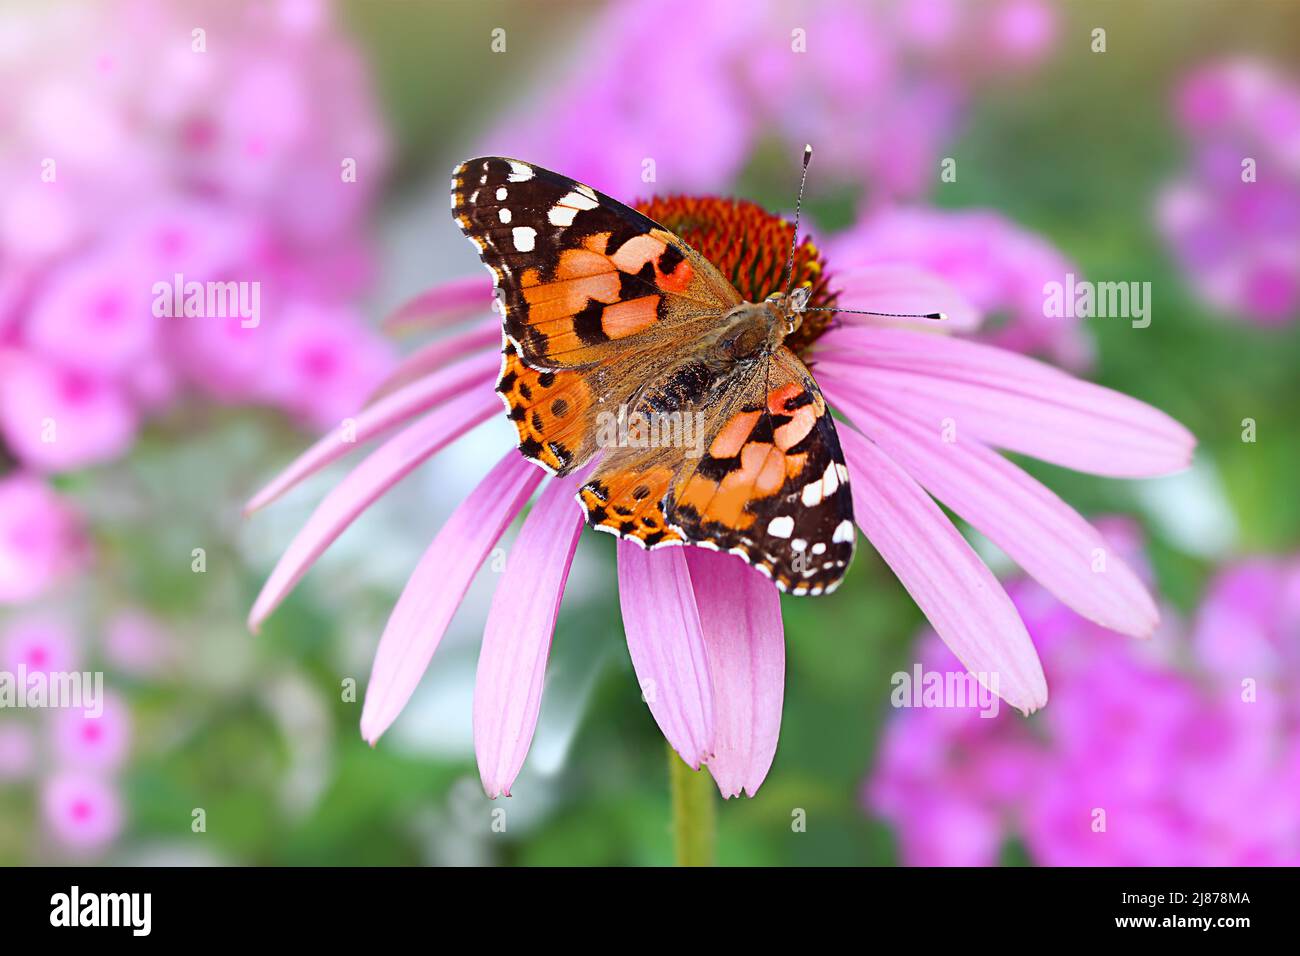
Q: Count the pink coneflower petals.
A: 12